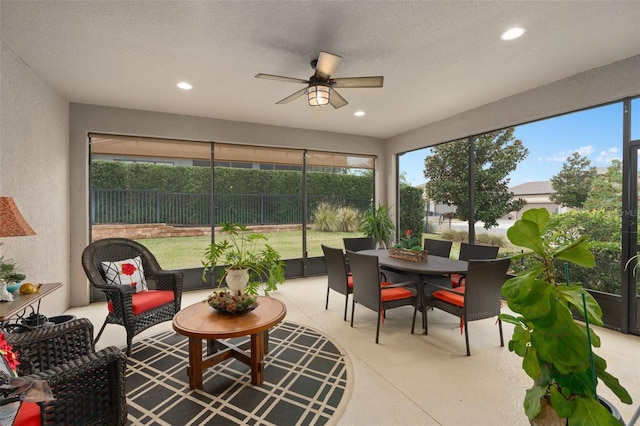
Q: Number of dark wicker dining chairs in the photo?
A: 6